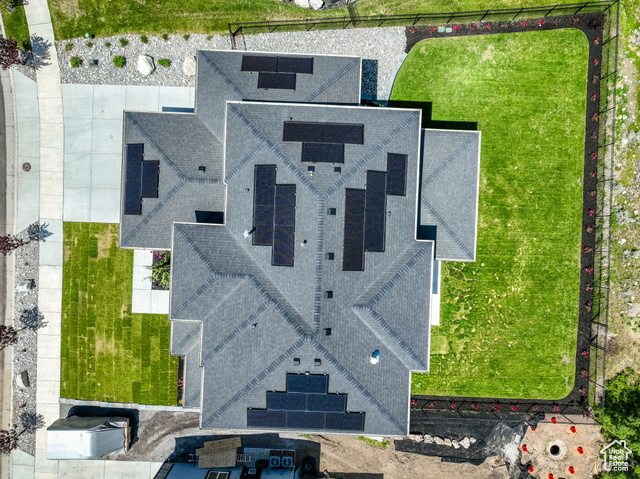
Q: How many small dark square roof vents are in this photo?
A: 9